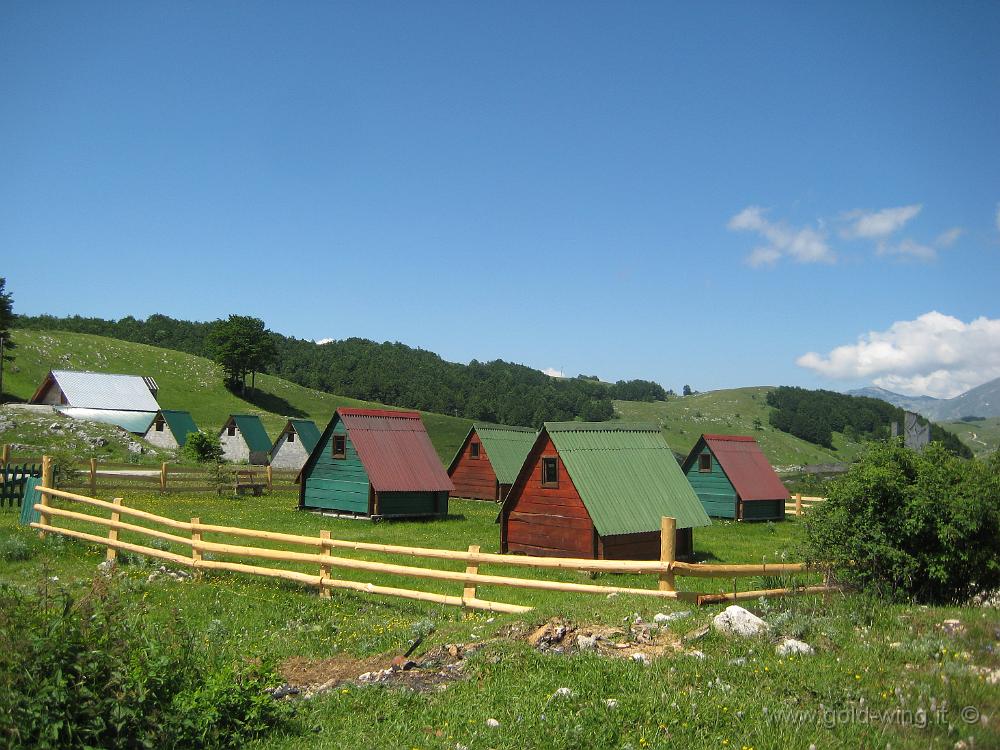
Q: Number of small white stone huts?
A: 3